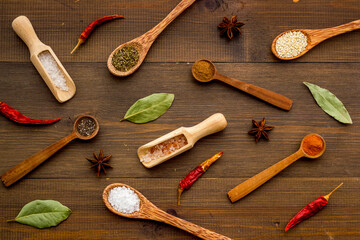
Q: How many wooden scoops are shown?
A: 2